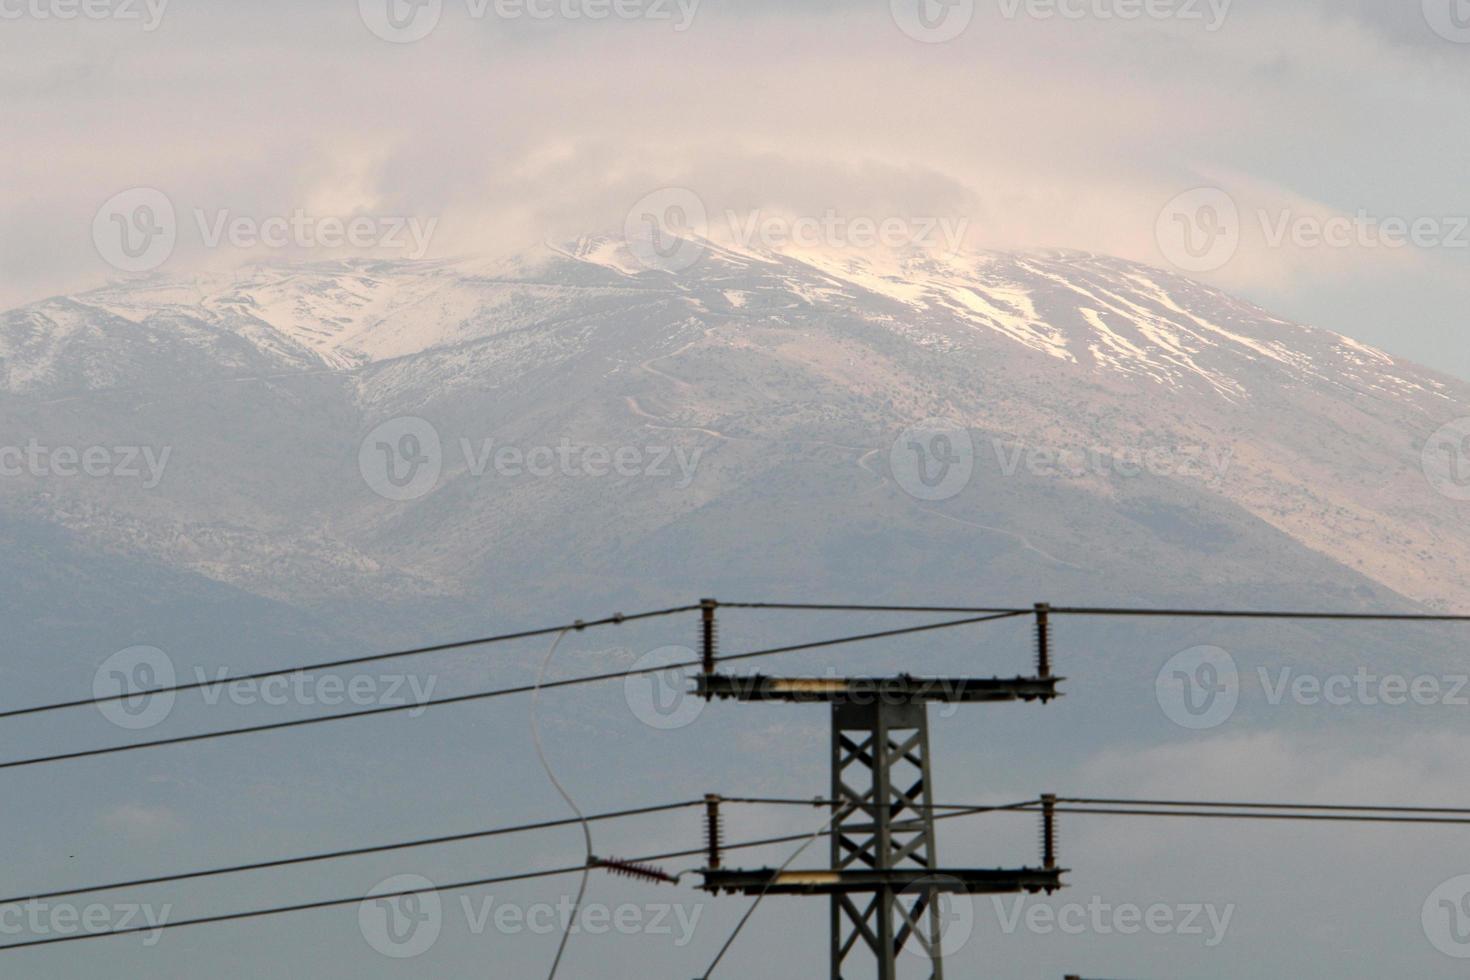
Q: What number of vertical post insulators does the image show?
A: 4